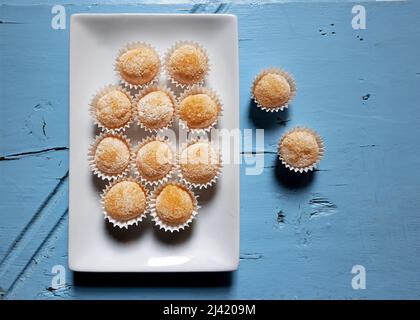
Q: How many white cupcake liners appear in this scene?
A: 12